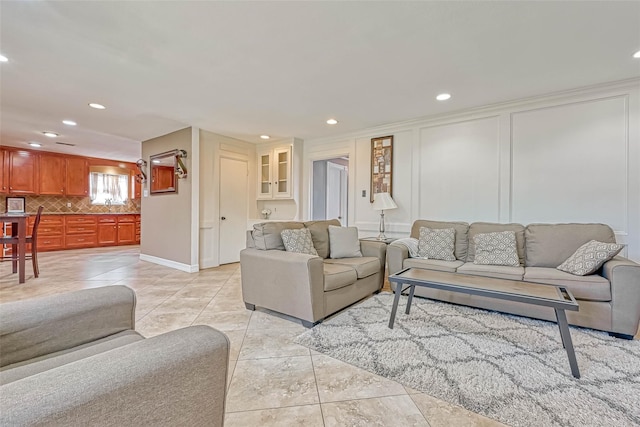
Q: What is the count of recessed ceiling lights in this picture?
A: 9